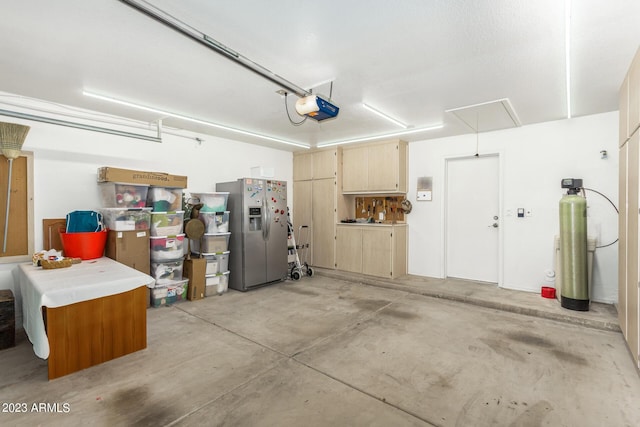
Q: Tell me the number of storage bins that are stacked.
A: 12